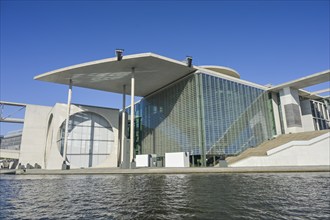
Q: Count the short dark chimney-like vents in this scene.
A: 2